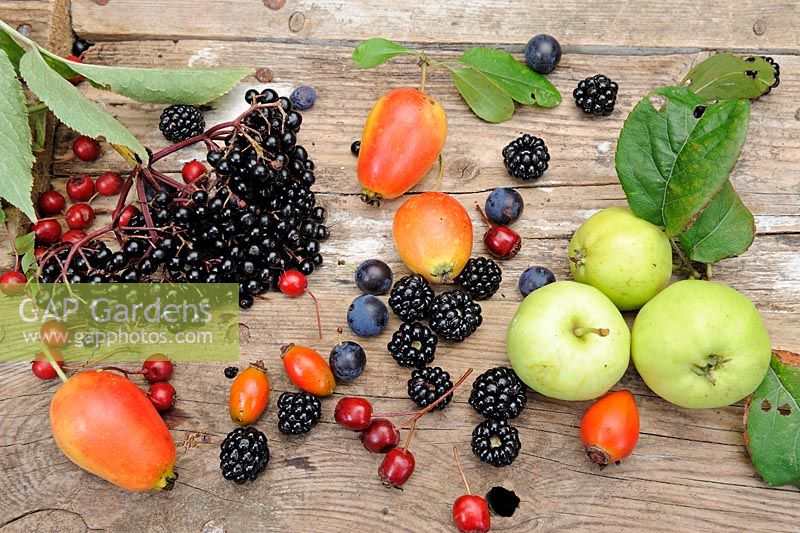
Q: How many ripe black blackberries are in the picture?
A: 13